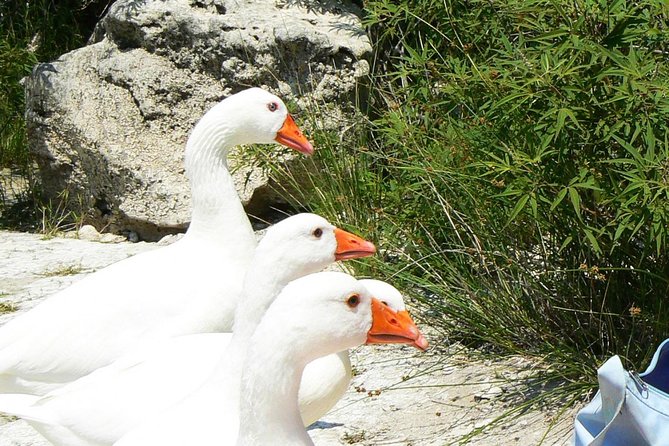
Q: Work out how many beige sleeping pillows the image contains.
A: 0